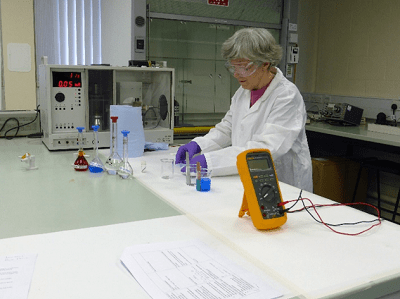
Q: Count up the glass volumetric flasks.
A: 4